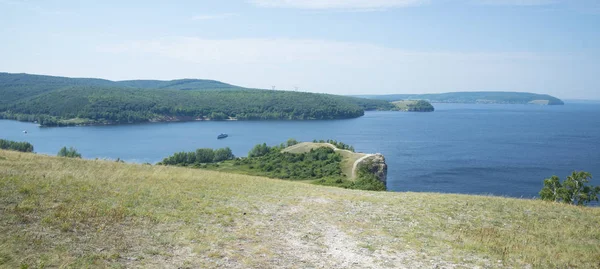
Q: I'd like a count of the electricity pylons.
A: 2